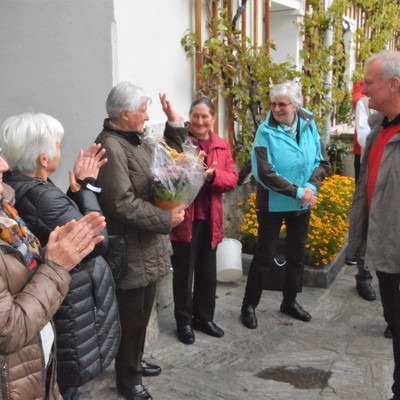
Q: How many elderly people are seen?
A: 6